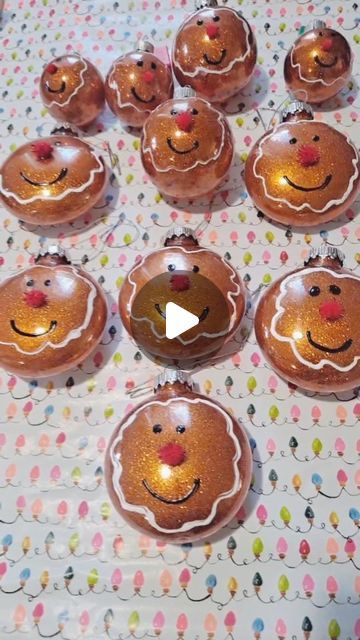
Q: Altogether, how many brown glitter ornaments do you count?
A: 11